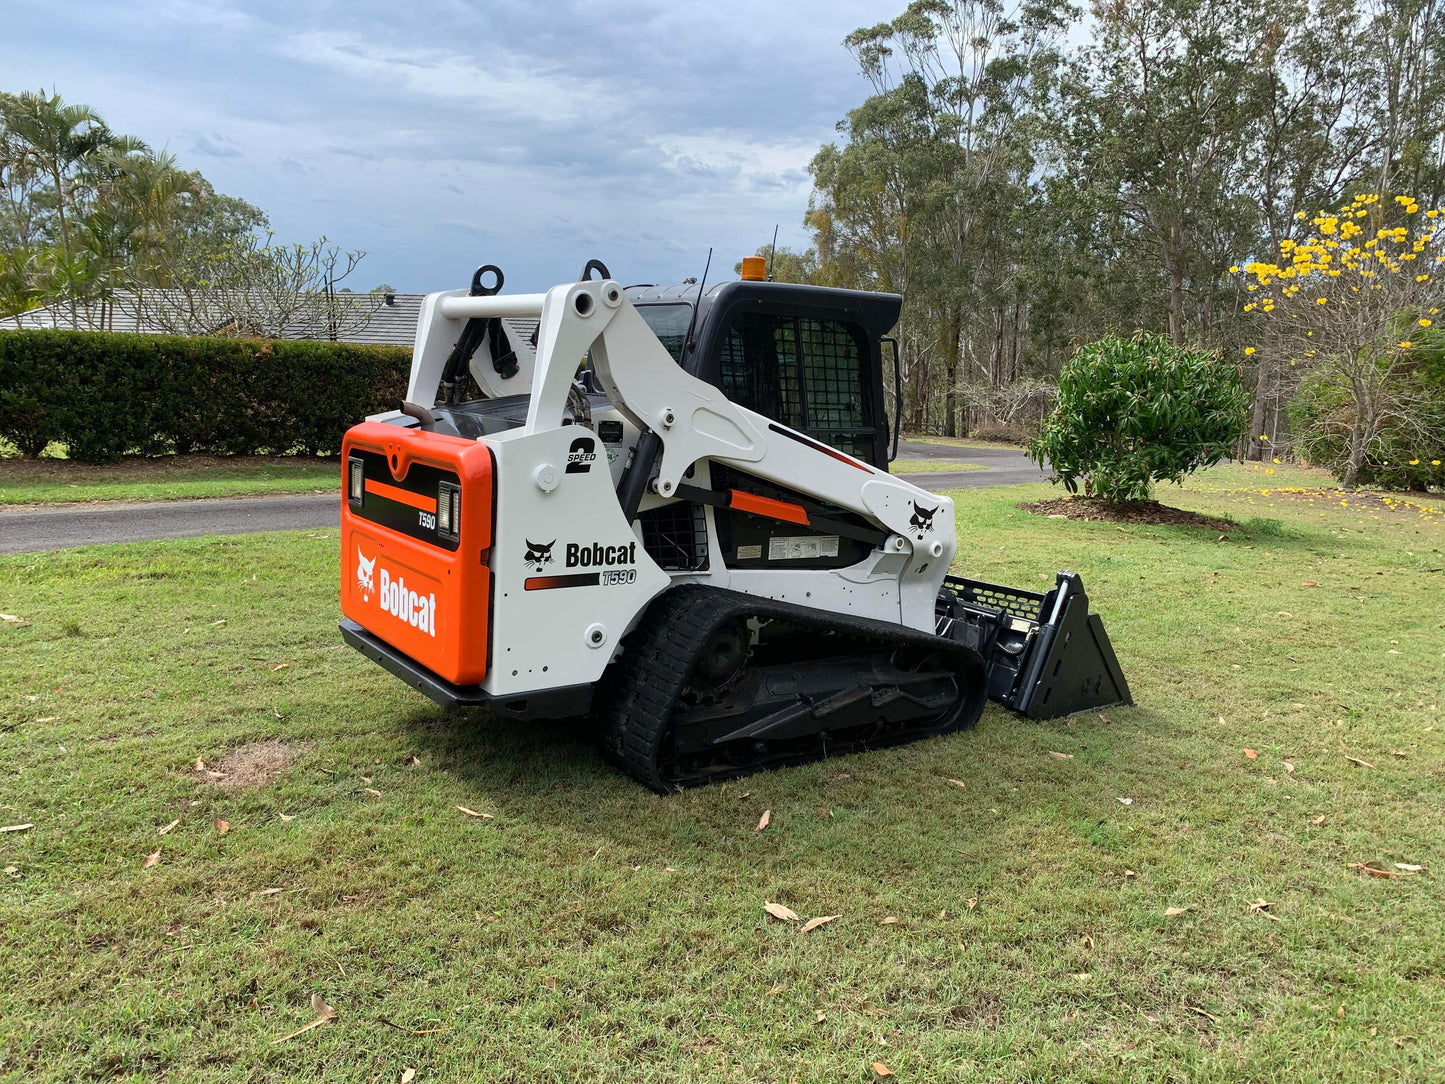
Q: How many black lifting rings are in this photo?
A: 2